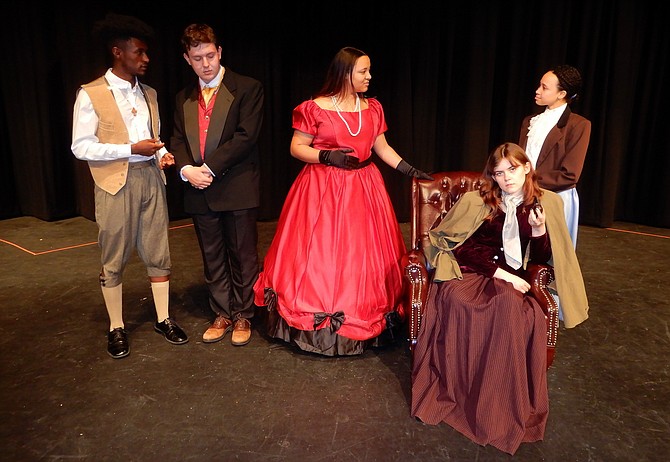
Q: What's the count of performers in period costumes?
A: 5